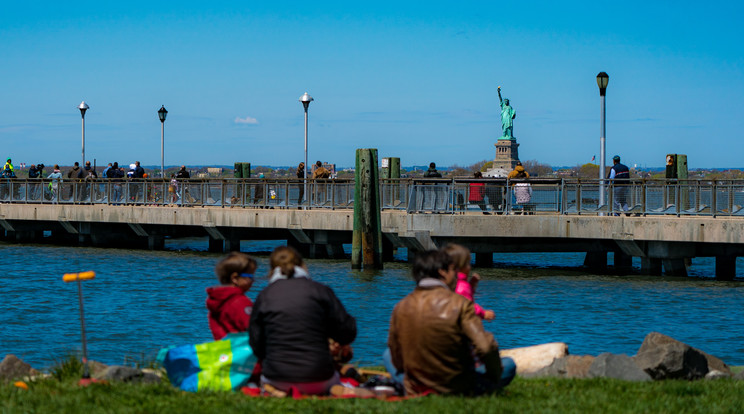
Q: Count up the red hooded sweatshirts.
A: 1